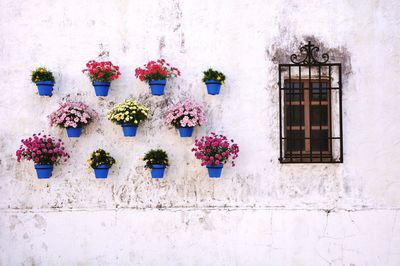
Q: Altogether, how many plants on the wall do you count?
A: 11